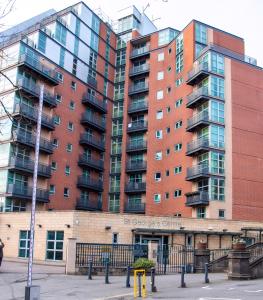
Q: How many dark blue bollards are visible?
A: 6